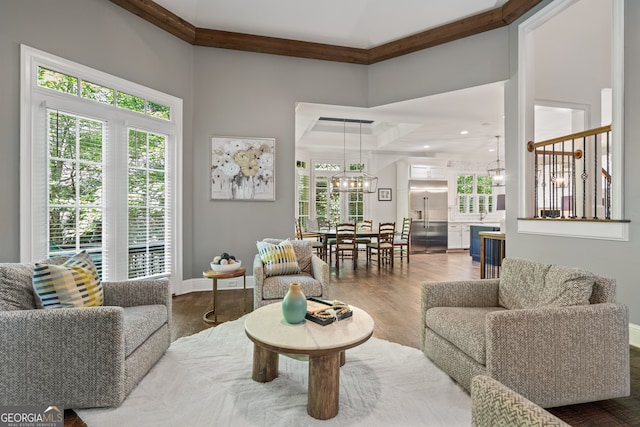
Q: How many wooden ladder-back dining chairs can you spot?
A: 6